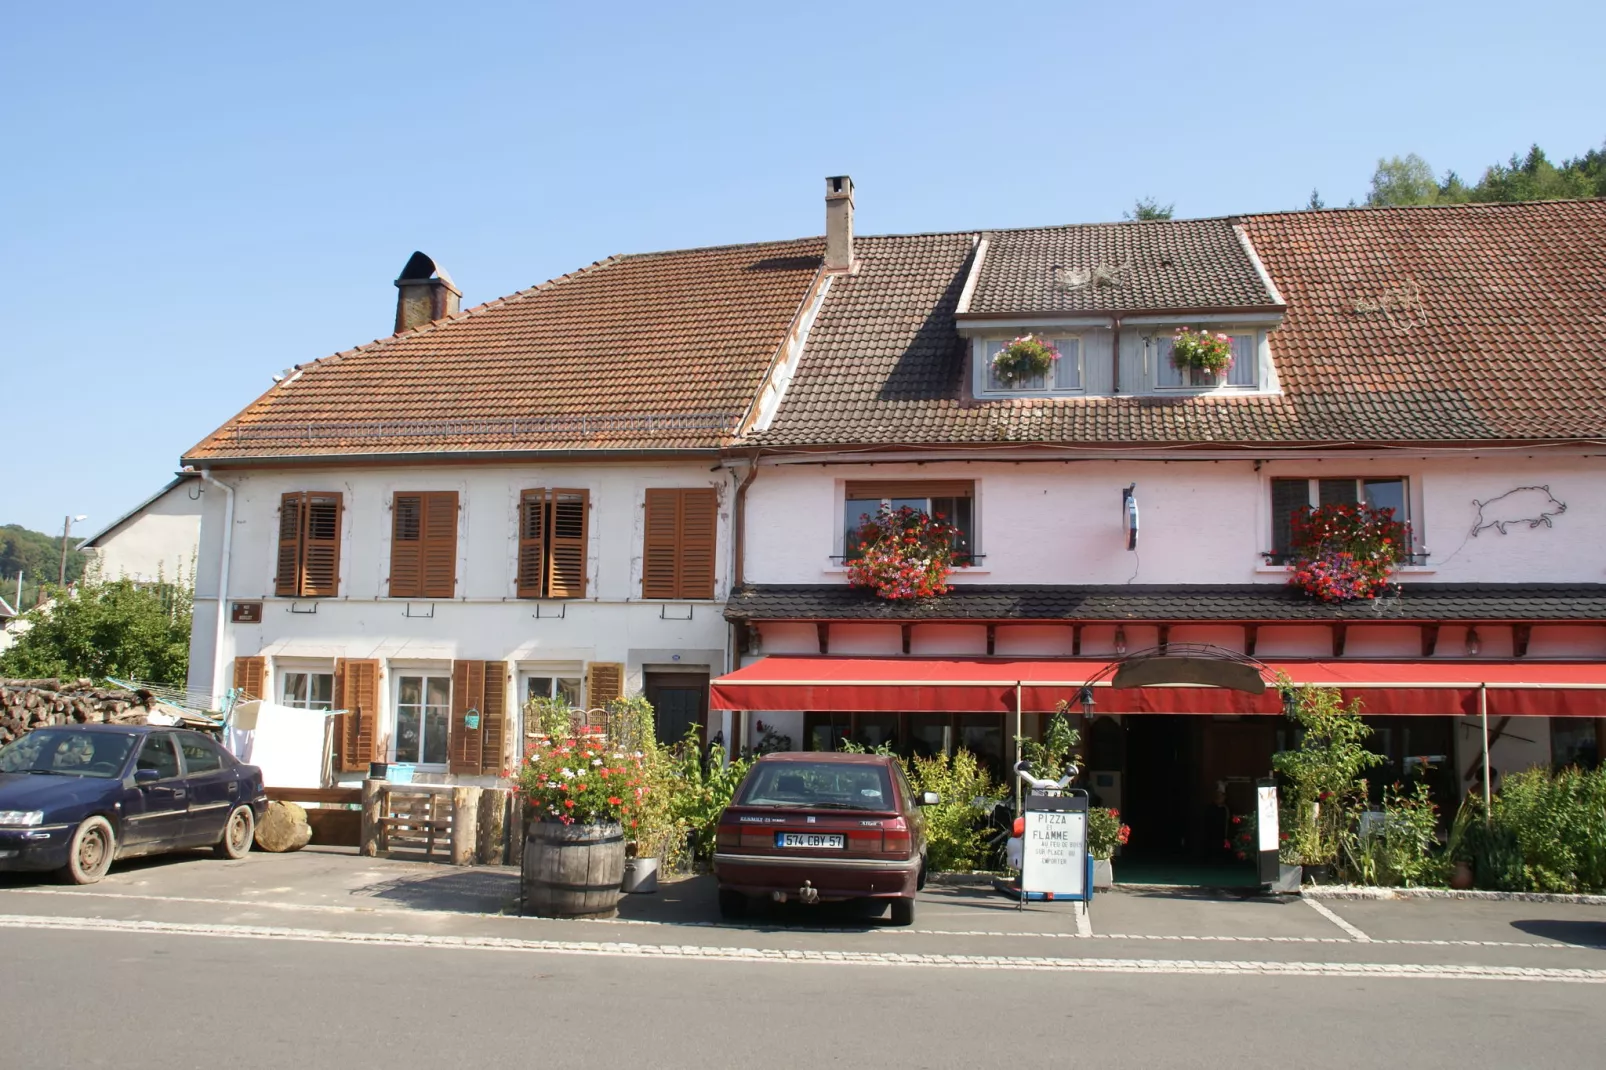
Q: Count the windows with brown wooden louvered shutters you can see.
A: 7